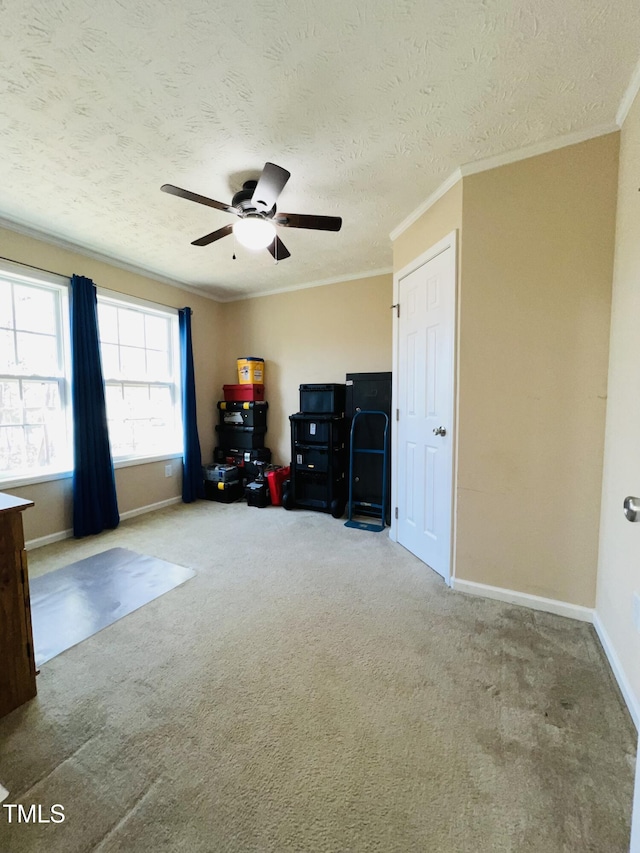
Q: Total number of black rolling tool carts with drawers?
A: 1